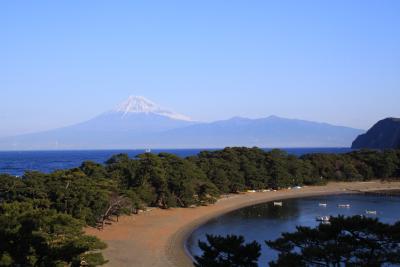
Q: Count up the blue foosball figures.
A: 0